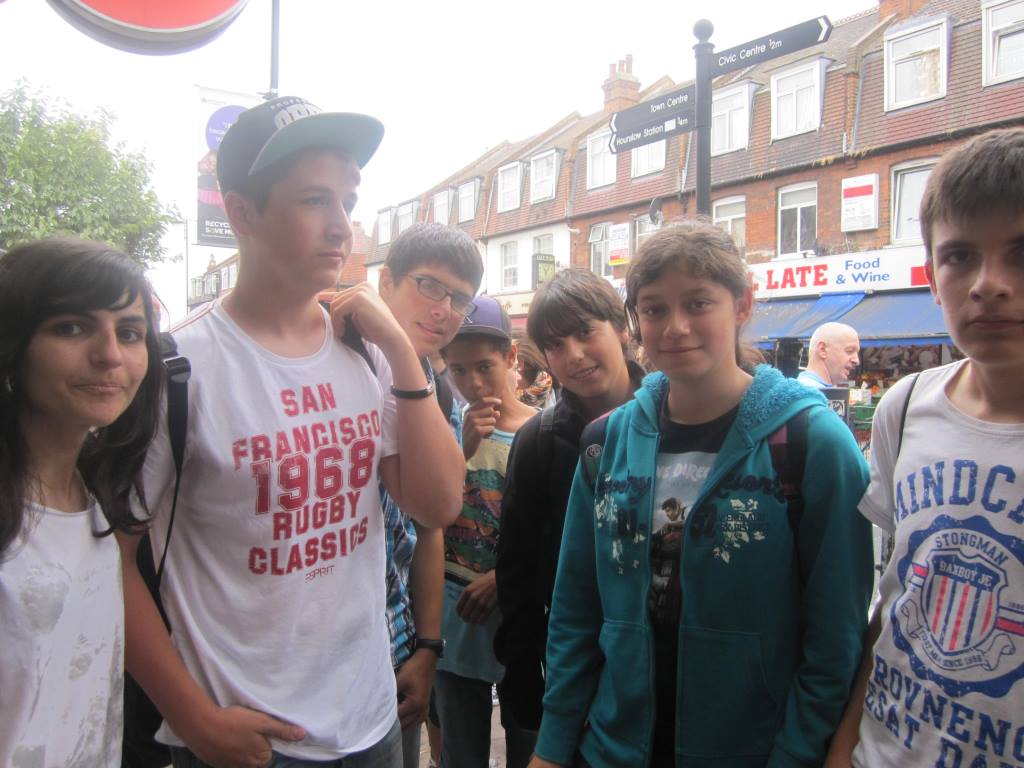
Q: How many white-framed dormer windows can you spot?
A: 12